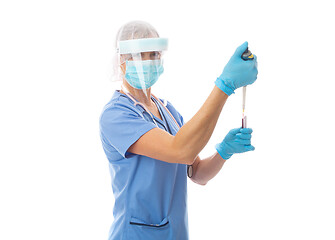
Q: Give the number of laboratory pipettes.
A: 1